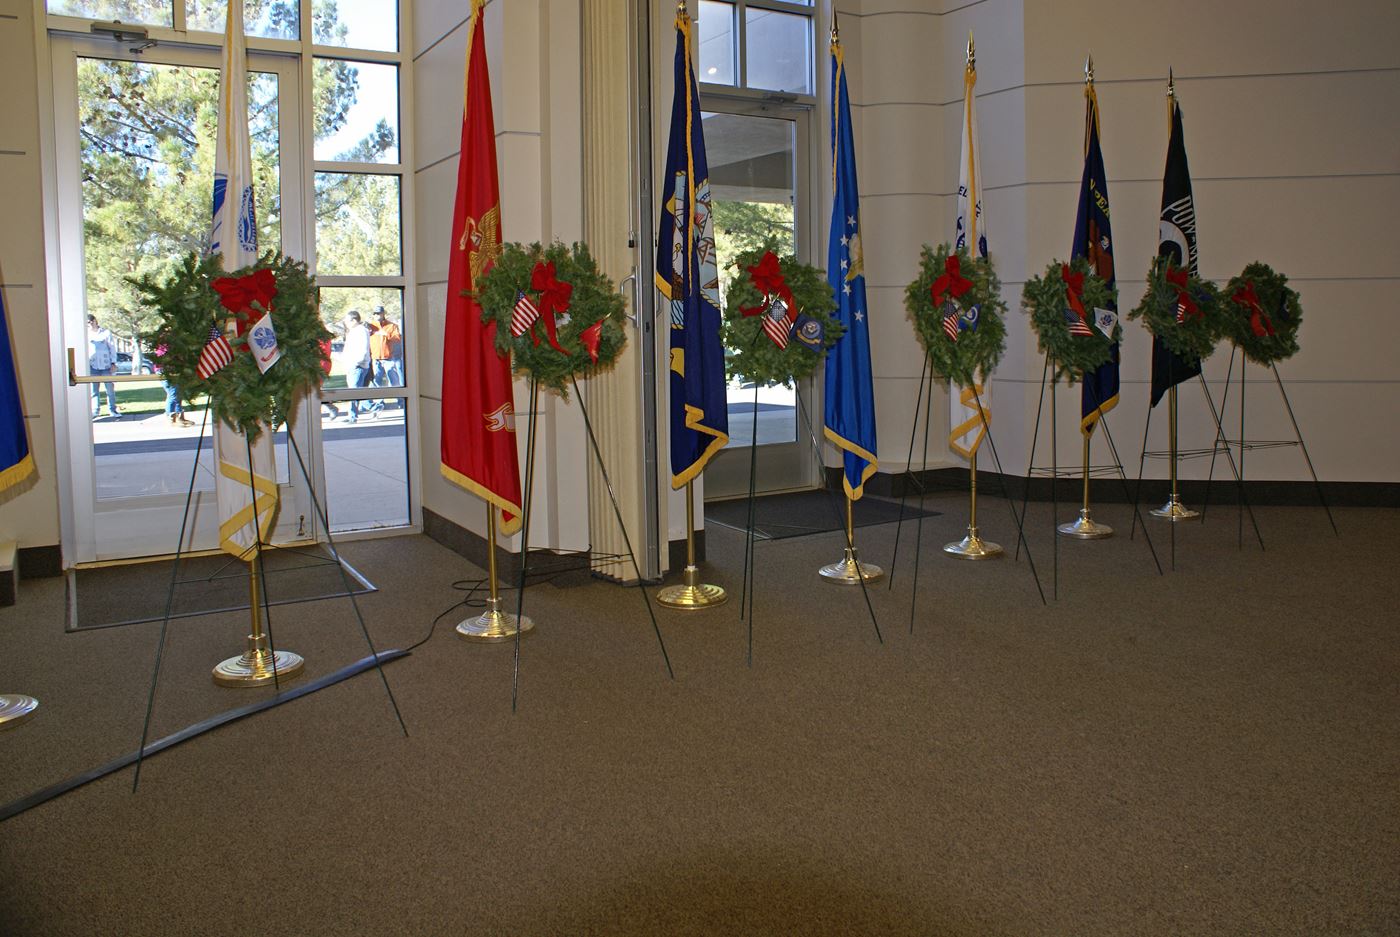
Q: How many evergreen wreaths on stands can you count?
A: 7